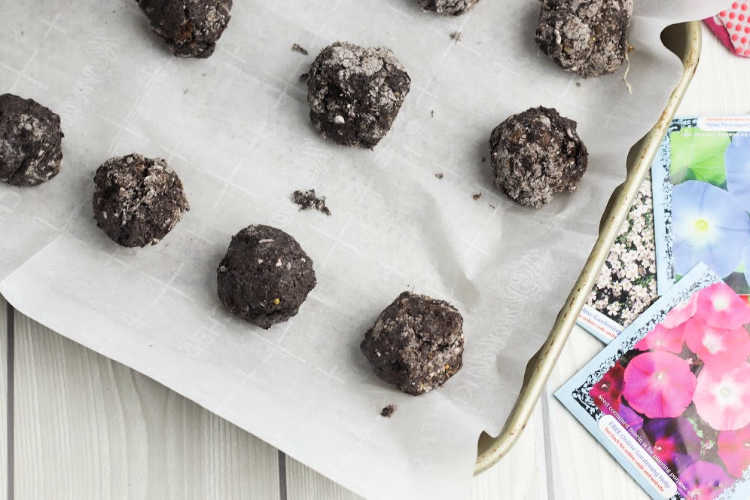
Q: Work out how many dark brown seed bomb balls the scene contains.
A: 9